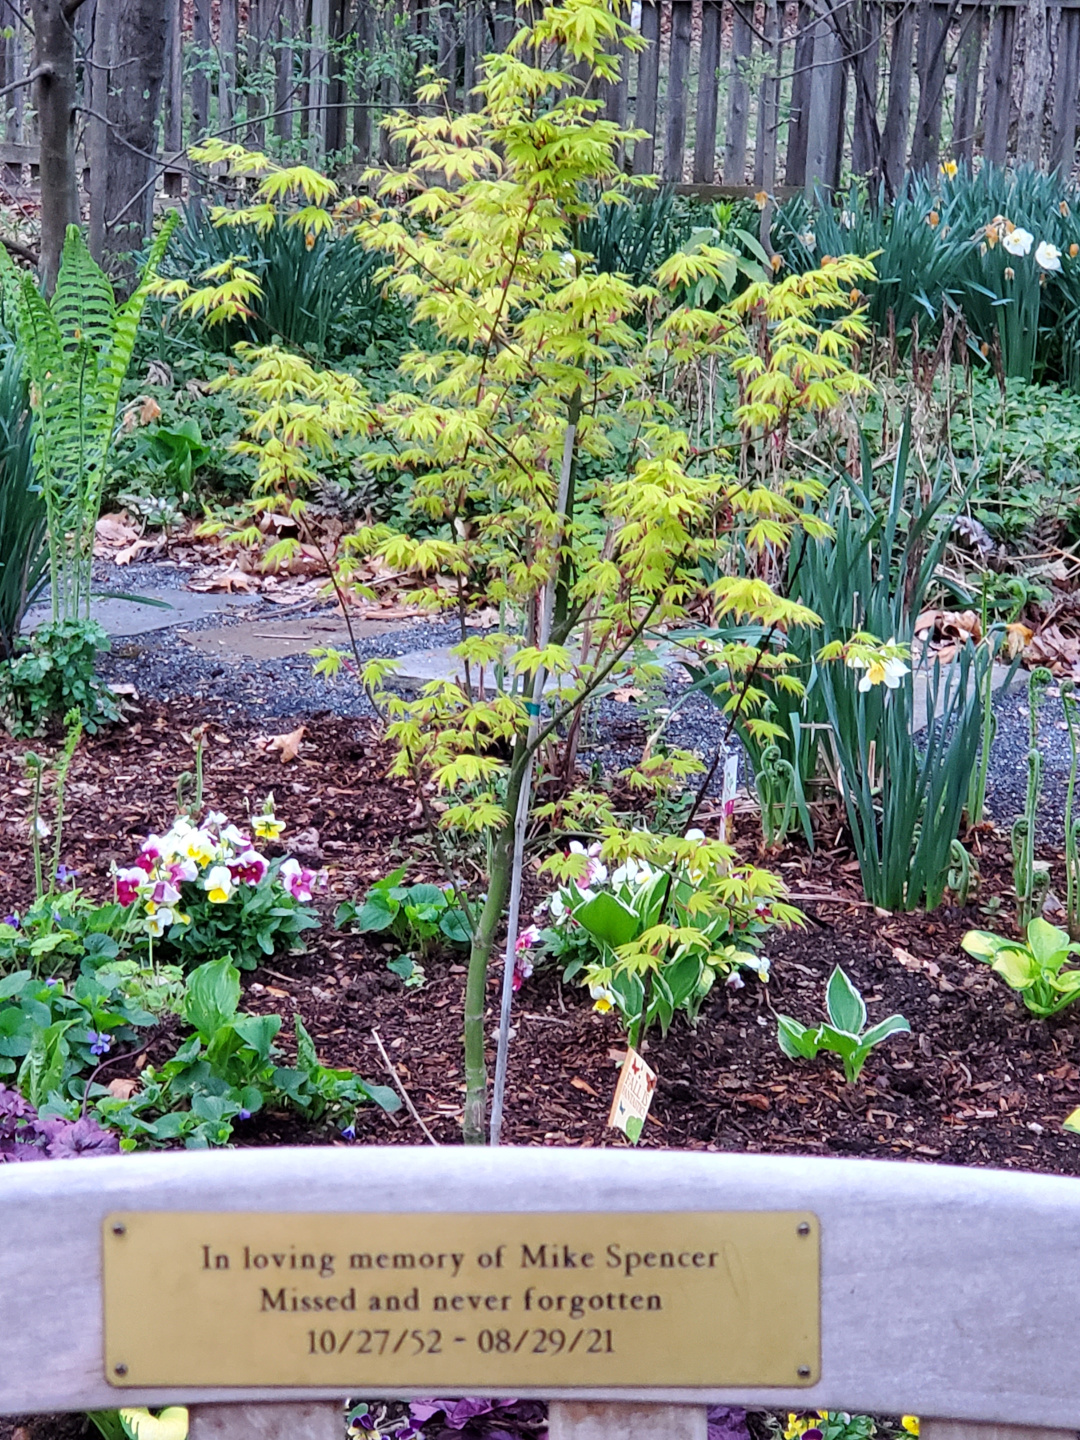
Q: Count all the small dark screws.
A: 4